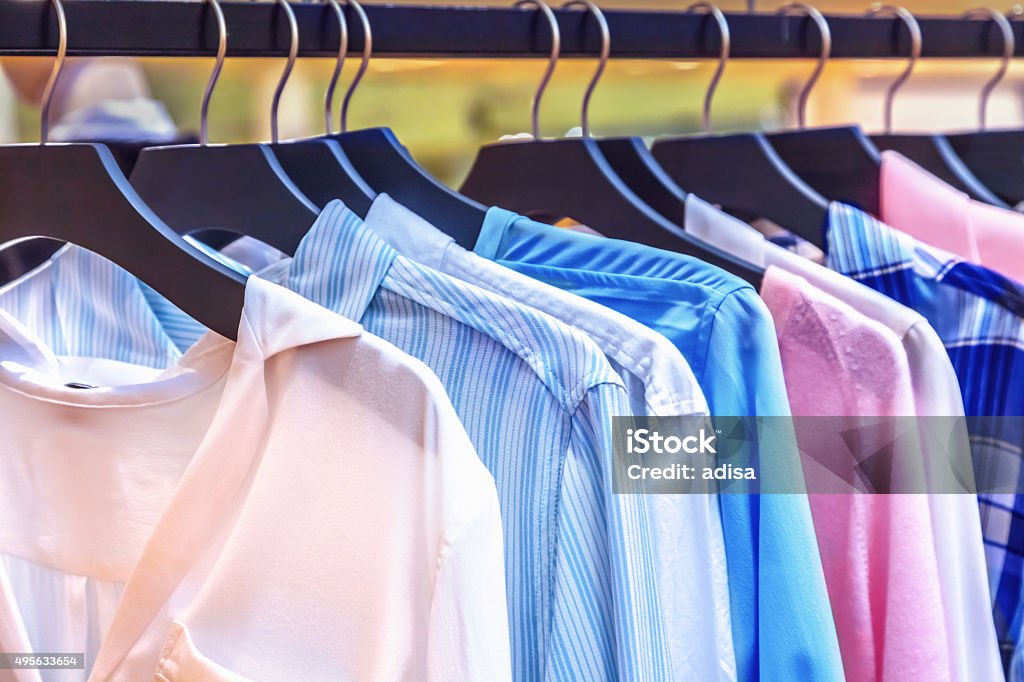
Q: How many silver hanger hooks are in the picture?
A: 11